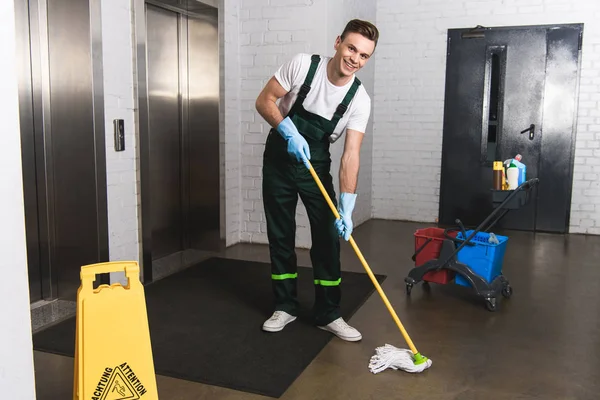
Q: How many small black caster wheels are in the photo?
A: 4